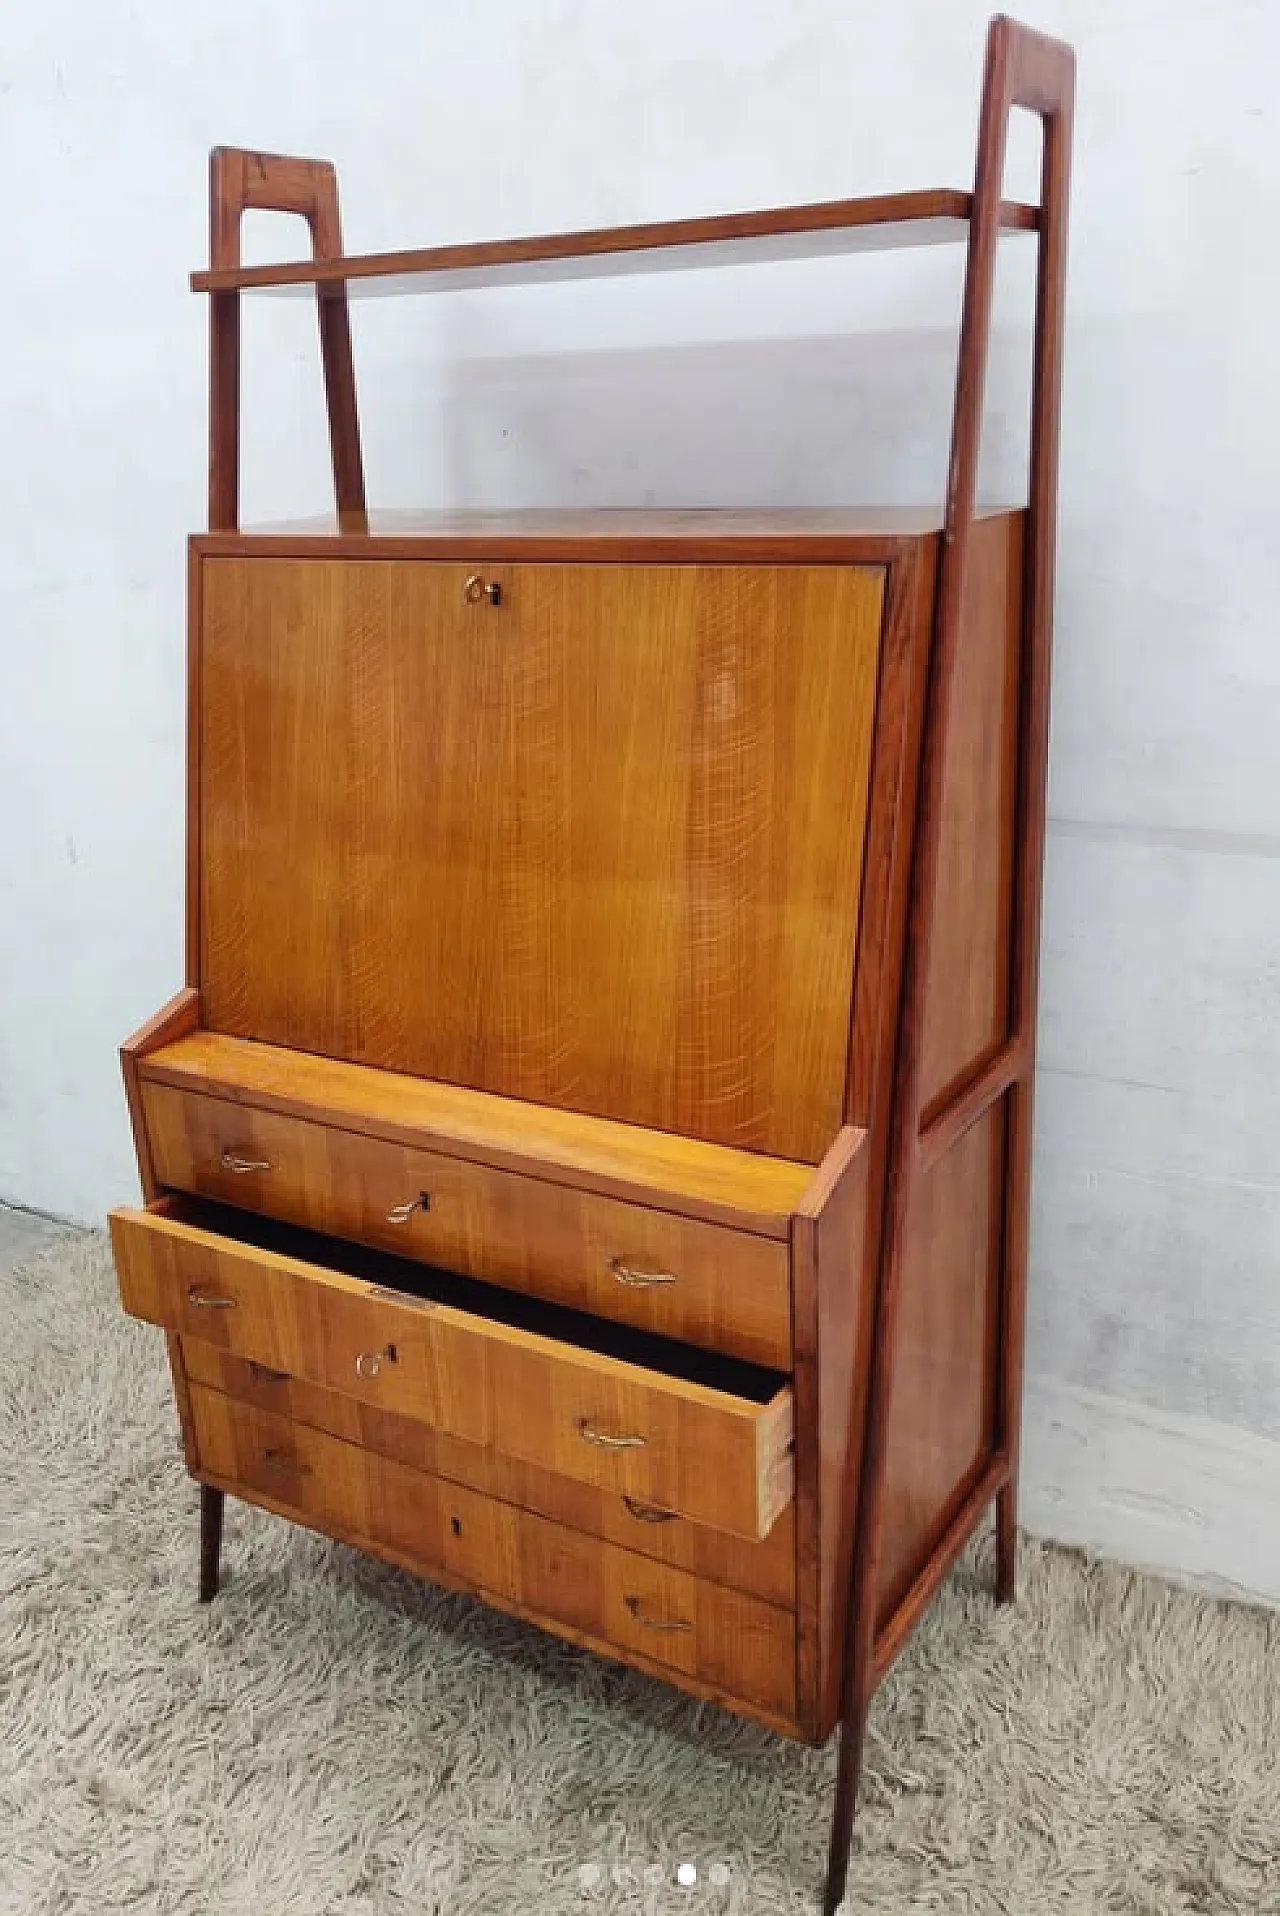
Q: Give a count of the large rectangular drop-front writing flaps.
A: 1